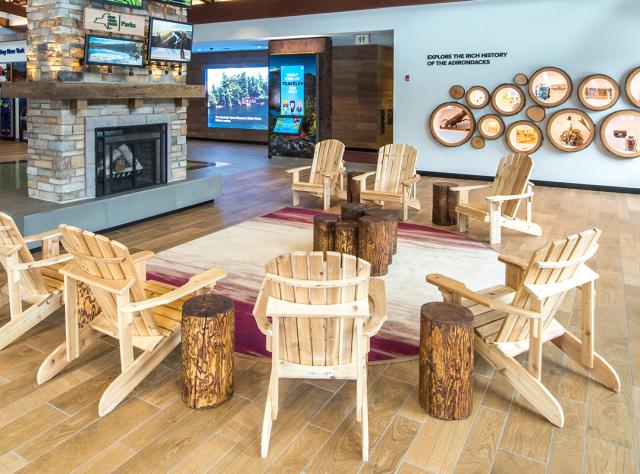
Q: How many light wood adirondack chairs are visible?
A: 7